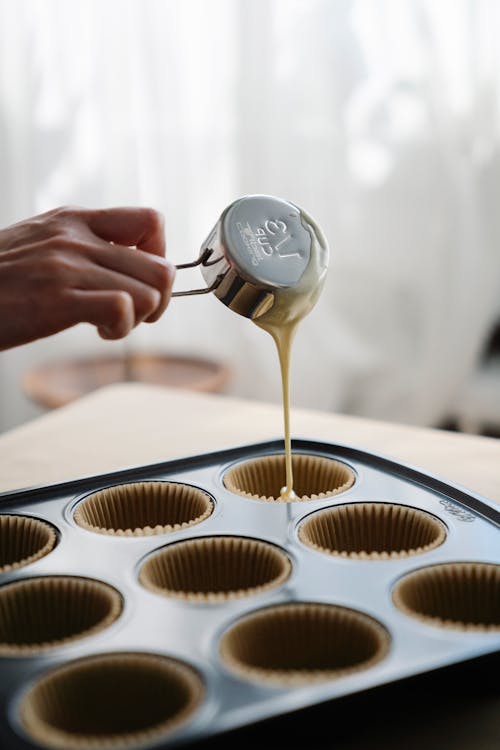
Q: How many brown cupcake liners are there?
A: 9